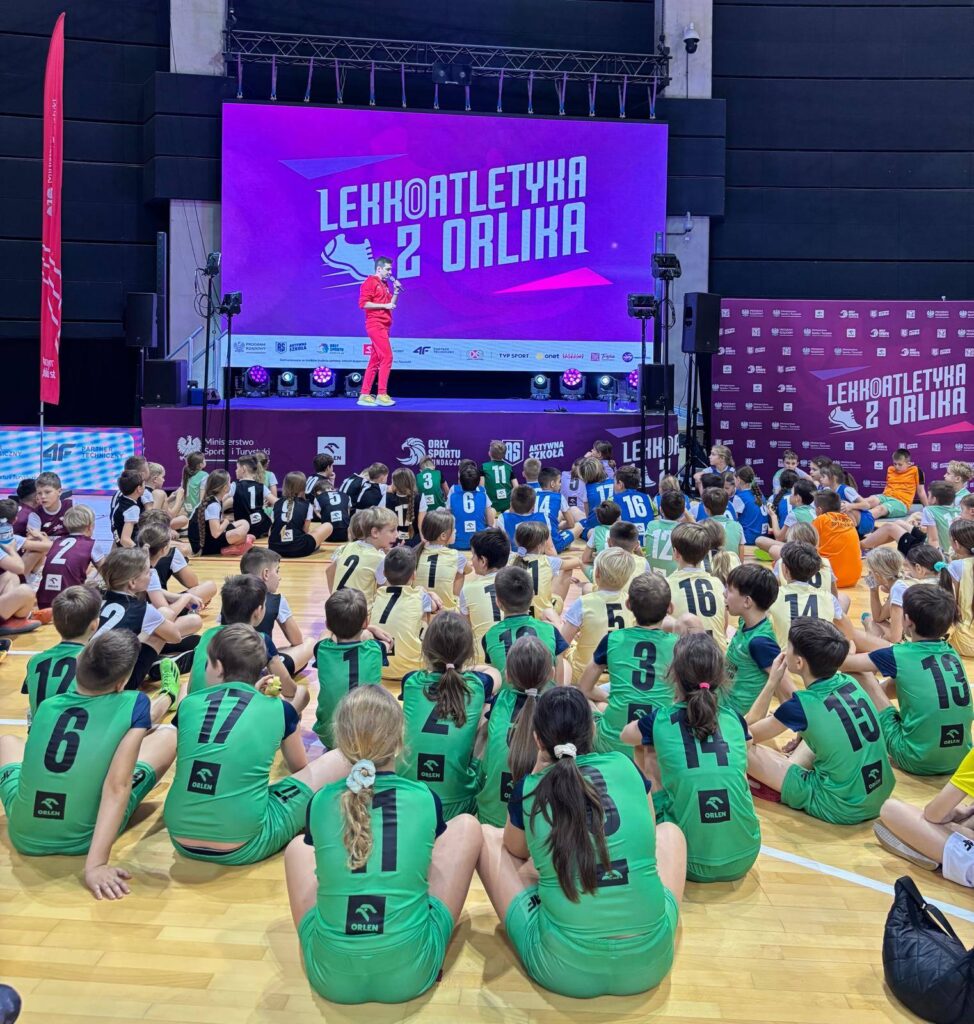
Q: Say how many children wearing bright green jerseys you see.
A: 15